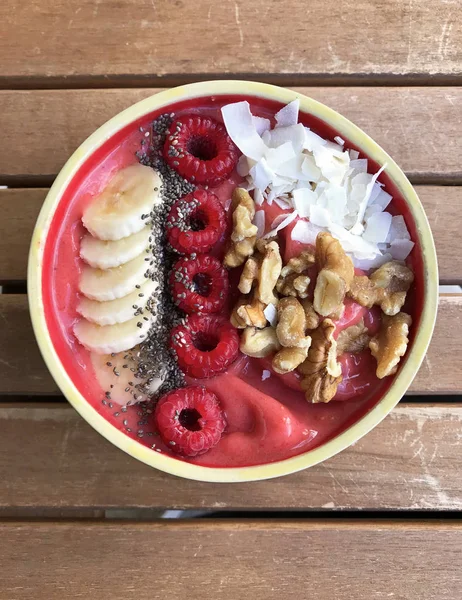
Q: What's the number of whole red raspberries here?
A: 5